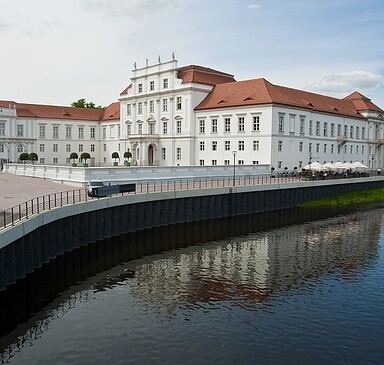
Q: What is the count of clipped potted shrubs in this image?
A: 6